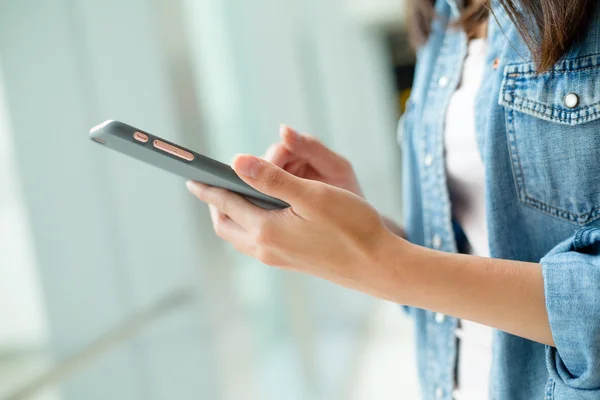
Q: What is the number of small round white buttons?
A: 6